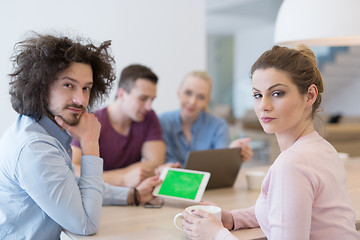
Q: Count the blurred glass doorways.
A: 1